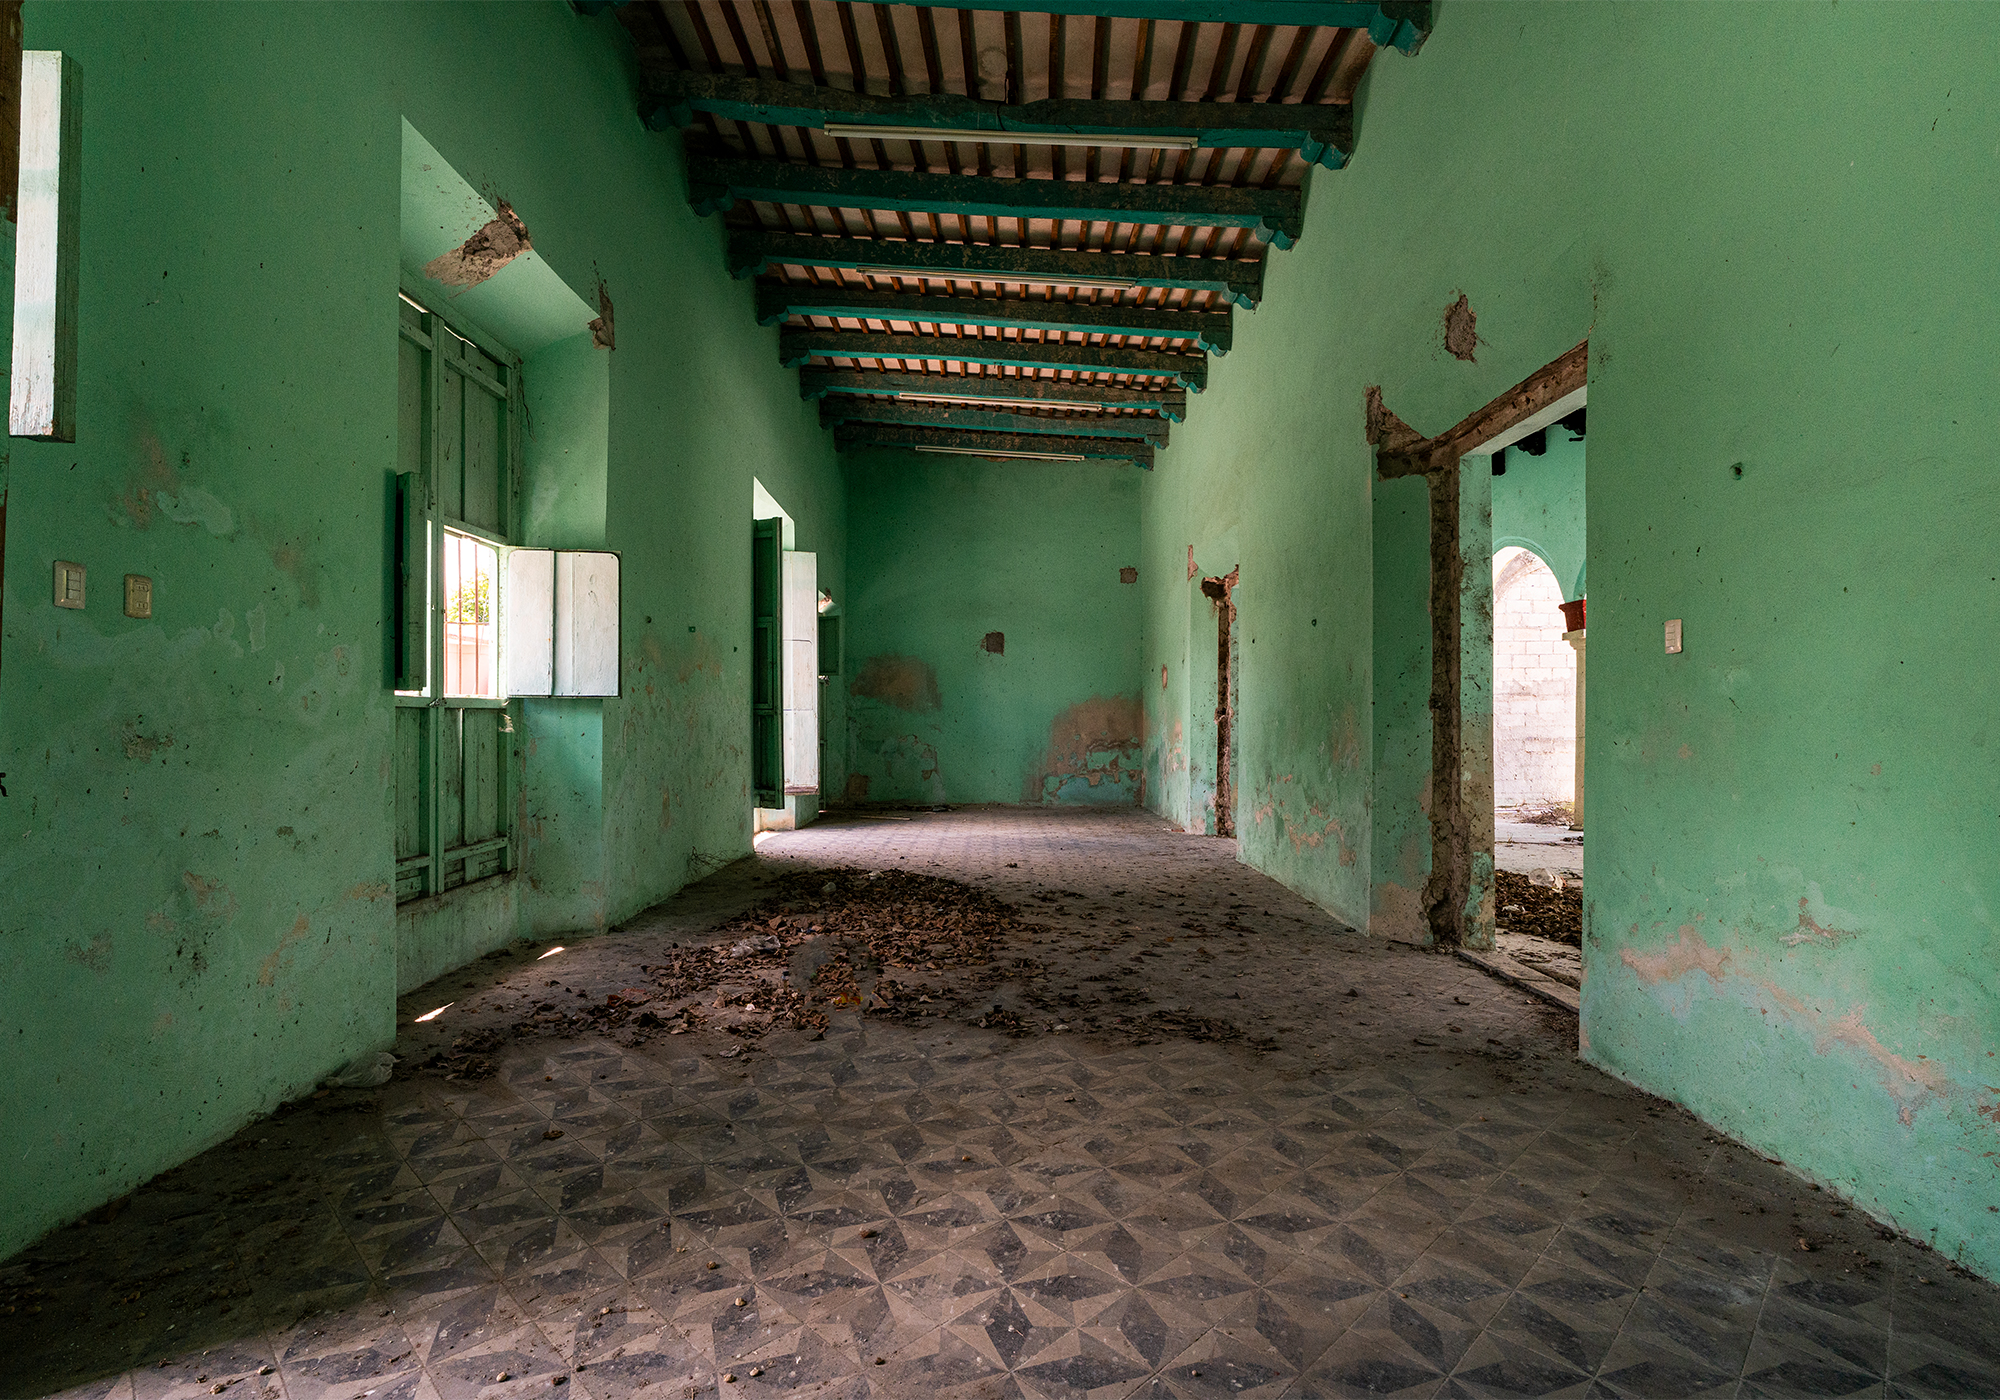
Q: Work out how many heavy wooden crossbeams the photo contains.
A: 9